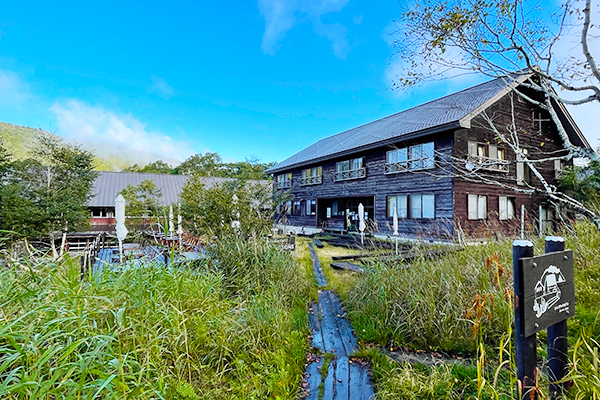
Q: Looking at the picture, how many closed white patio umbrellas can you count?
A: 6